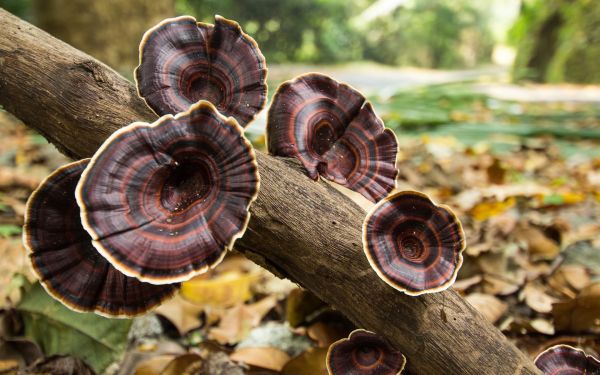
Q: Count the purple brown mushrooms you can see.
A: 7